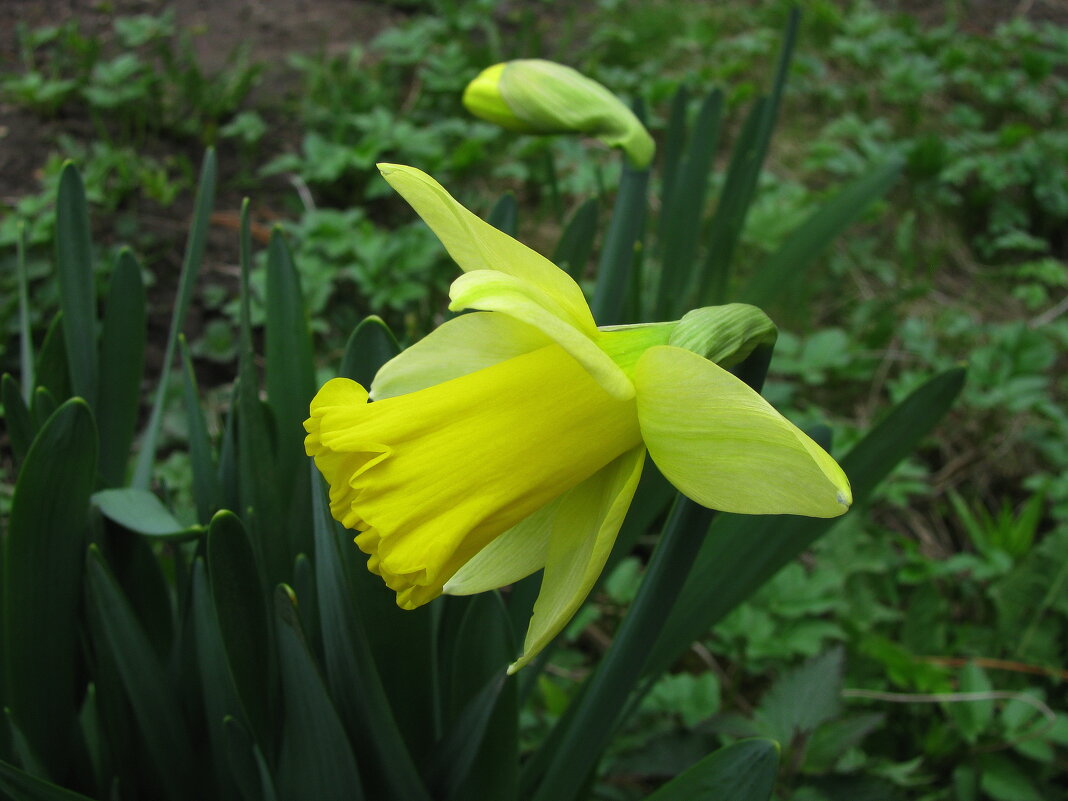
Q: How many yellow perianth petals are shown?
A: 6